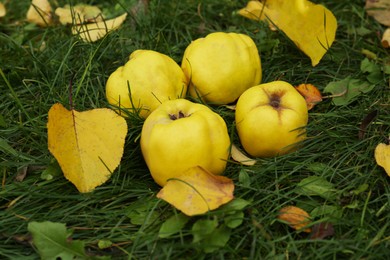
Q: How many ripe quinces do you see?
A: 4